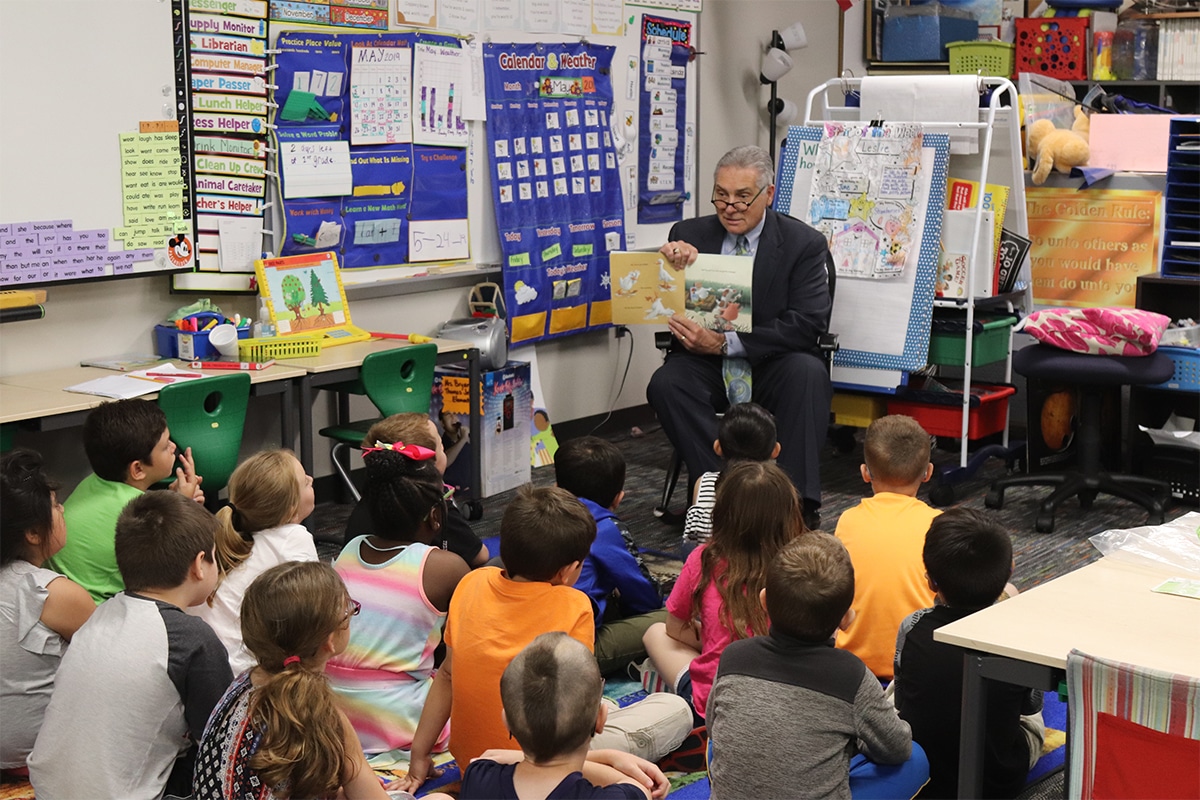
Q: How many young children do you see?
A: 15